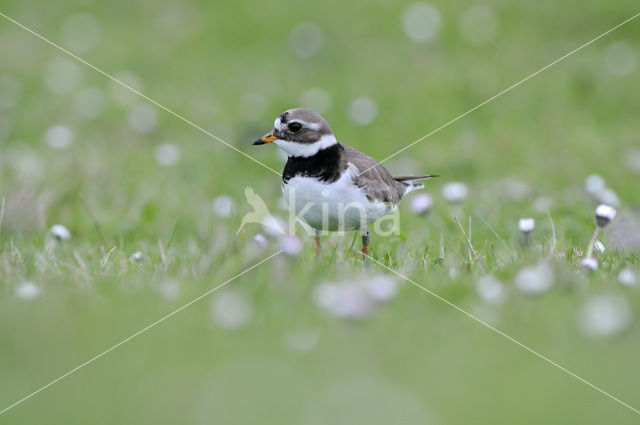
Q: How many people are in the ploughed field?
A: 0